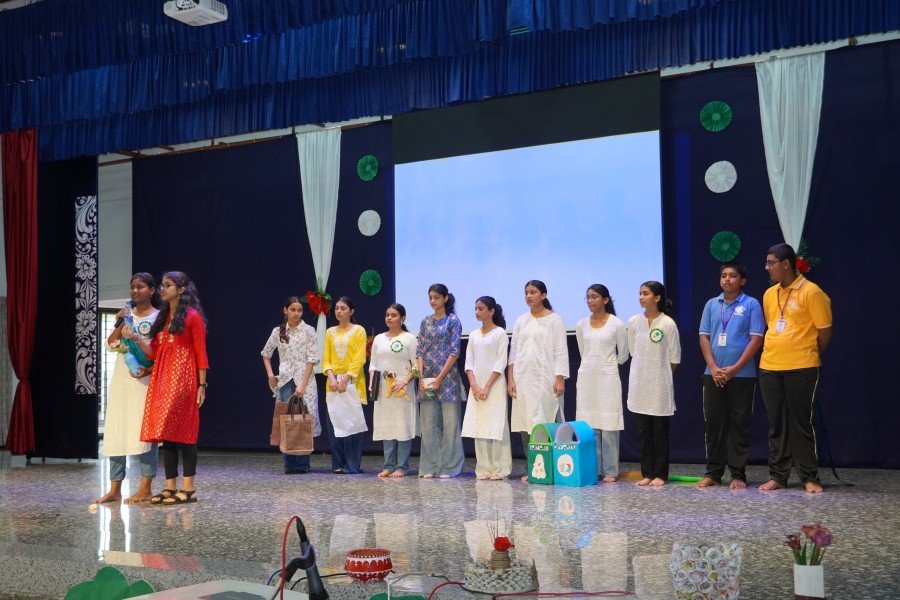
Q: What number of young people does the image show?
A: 12